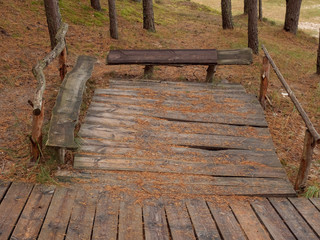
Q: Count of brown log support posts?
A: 4